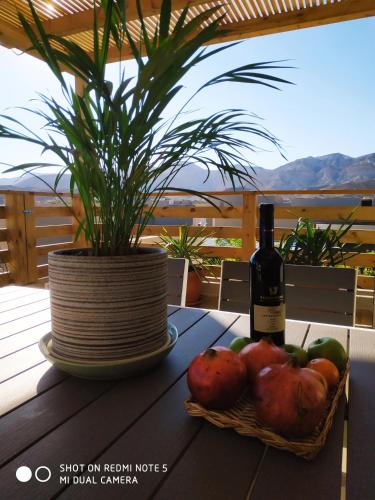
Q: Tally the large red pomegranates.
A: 3